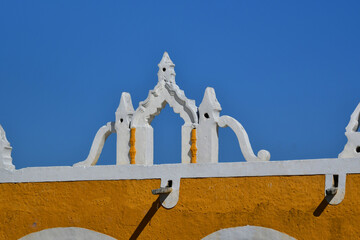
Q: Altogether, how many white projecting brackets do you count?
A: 2